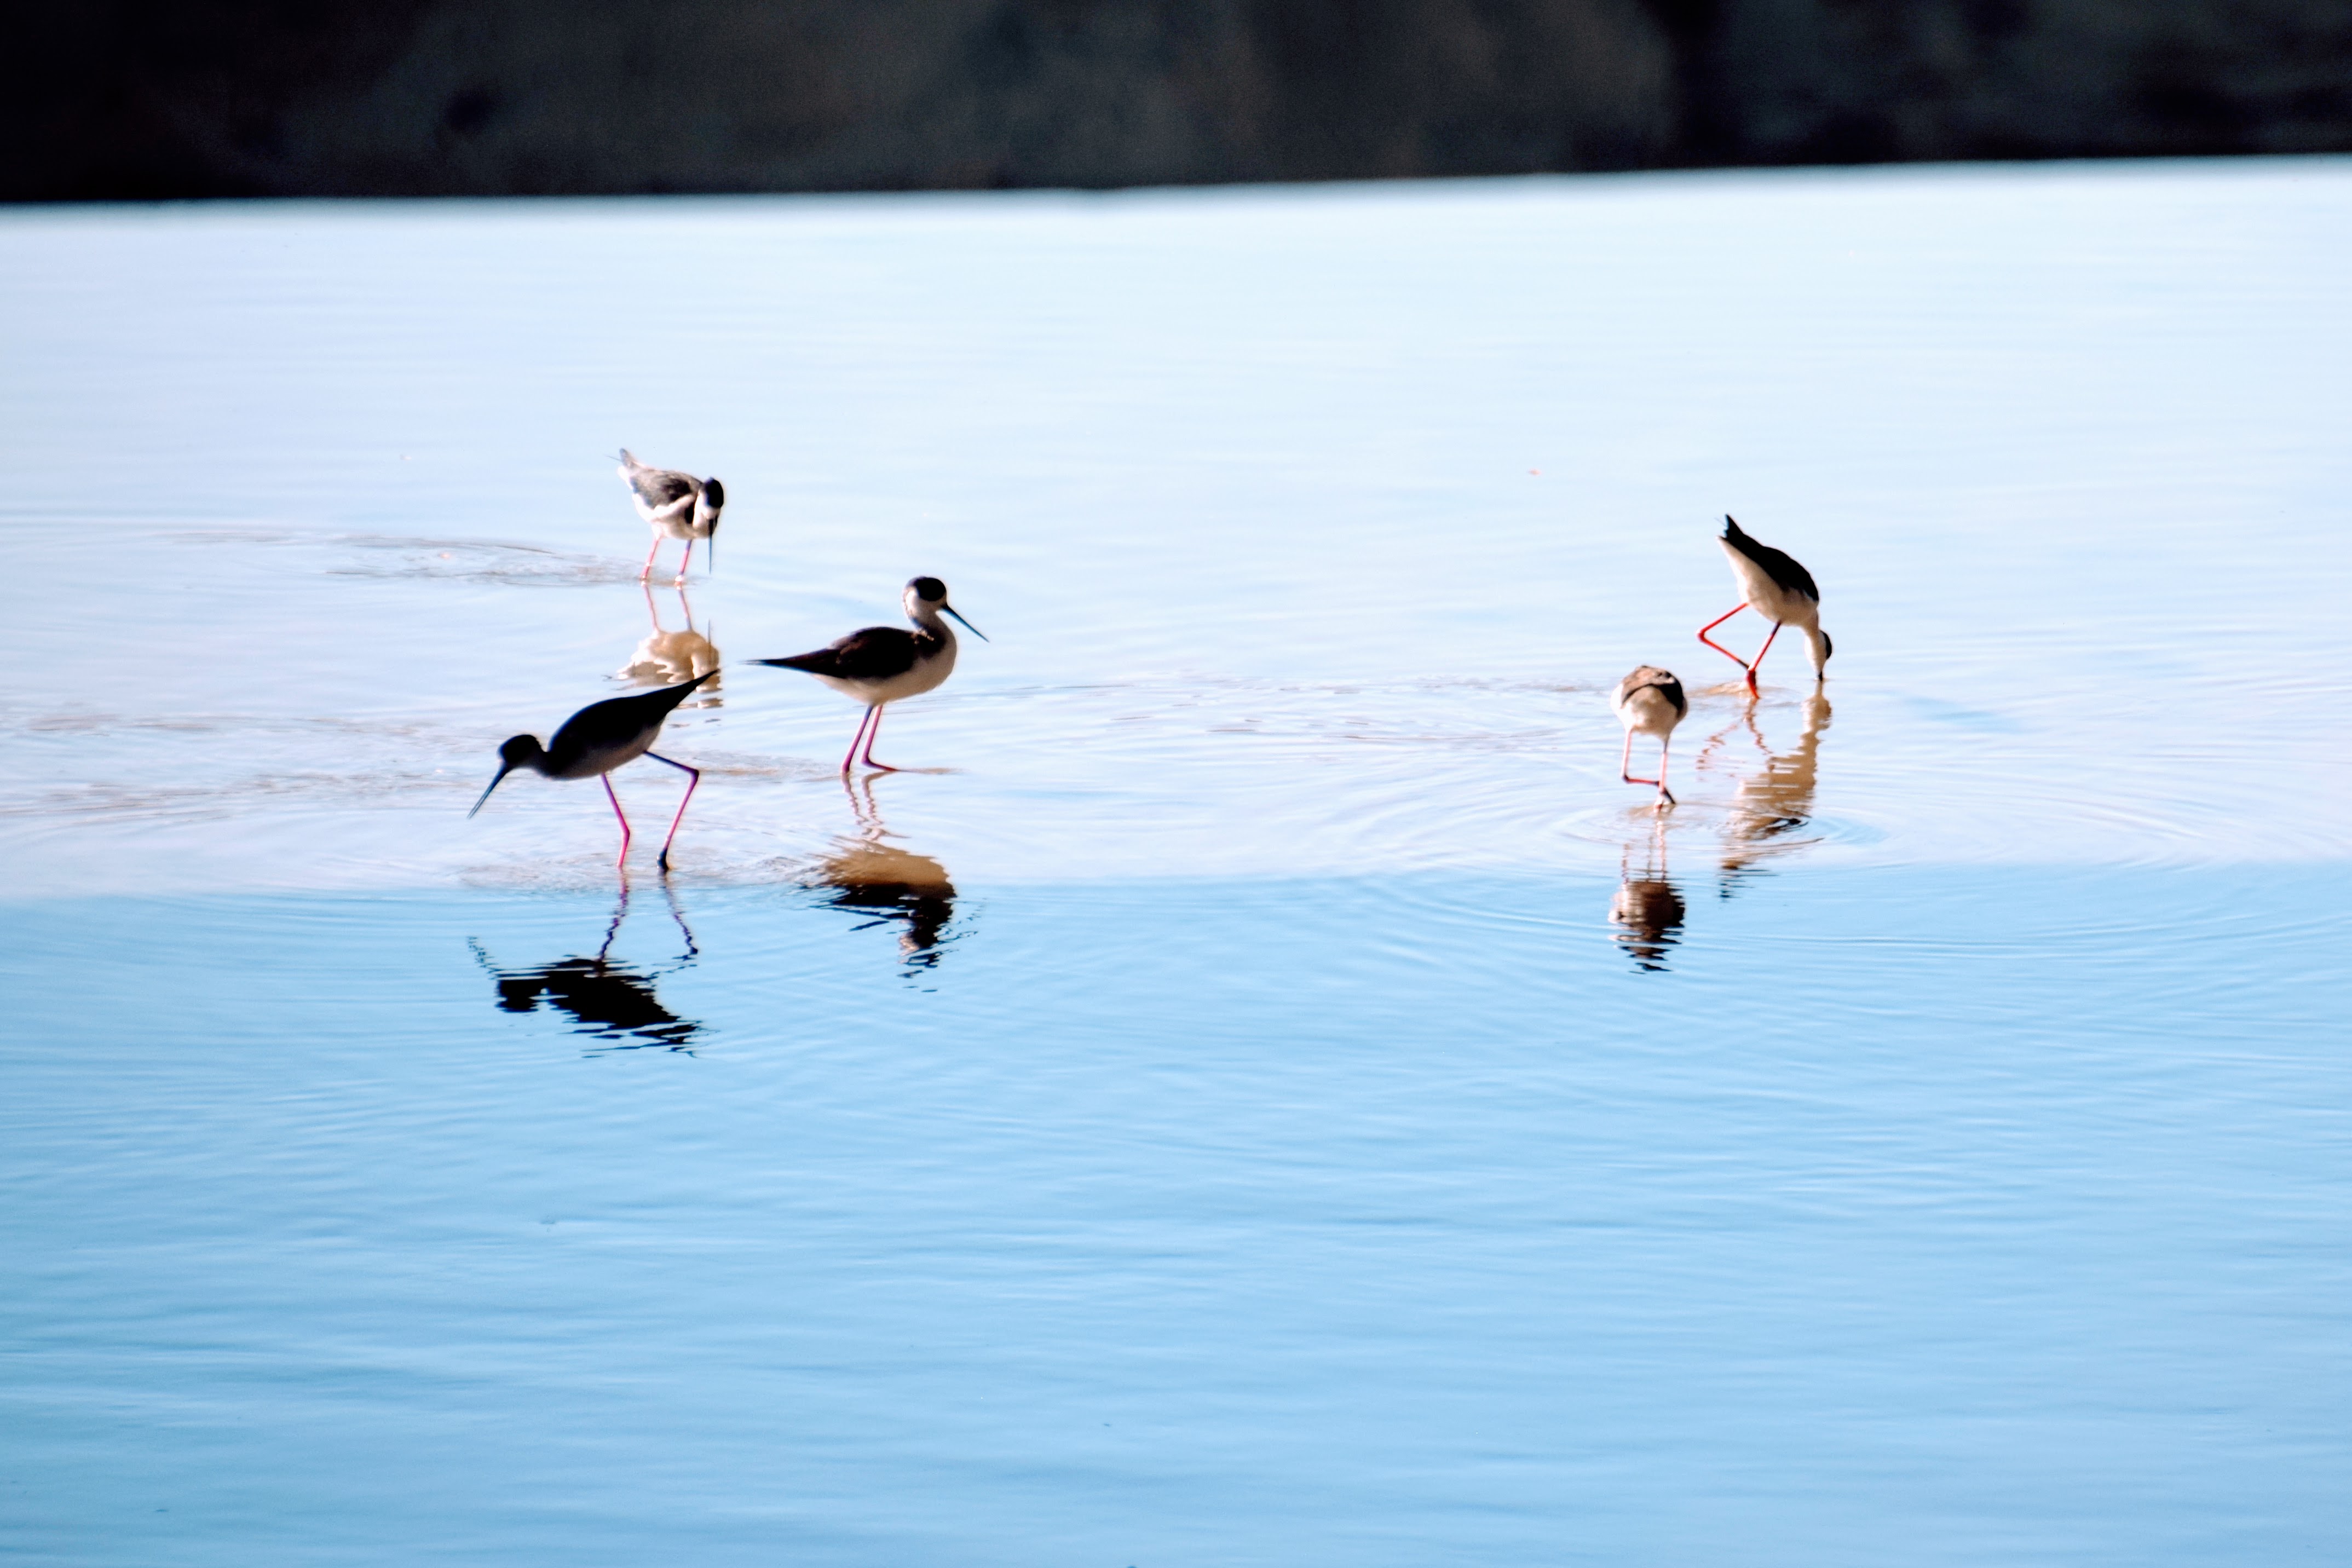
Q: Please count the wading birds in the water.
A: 5